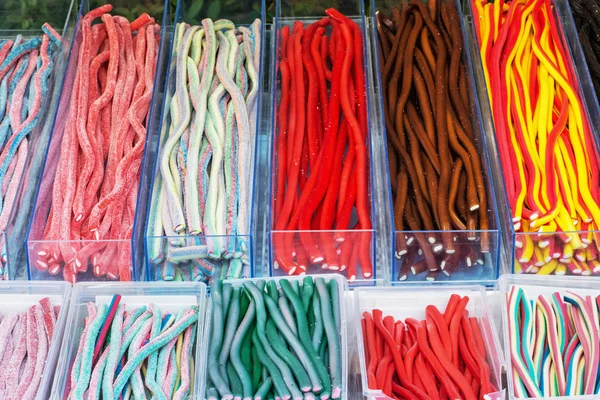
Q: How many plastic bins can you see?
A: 12